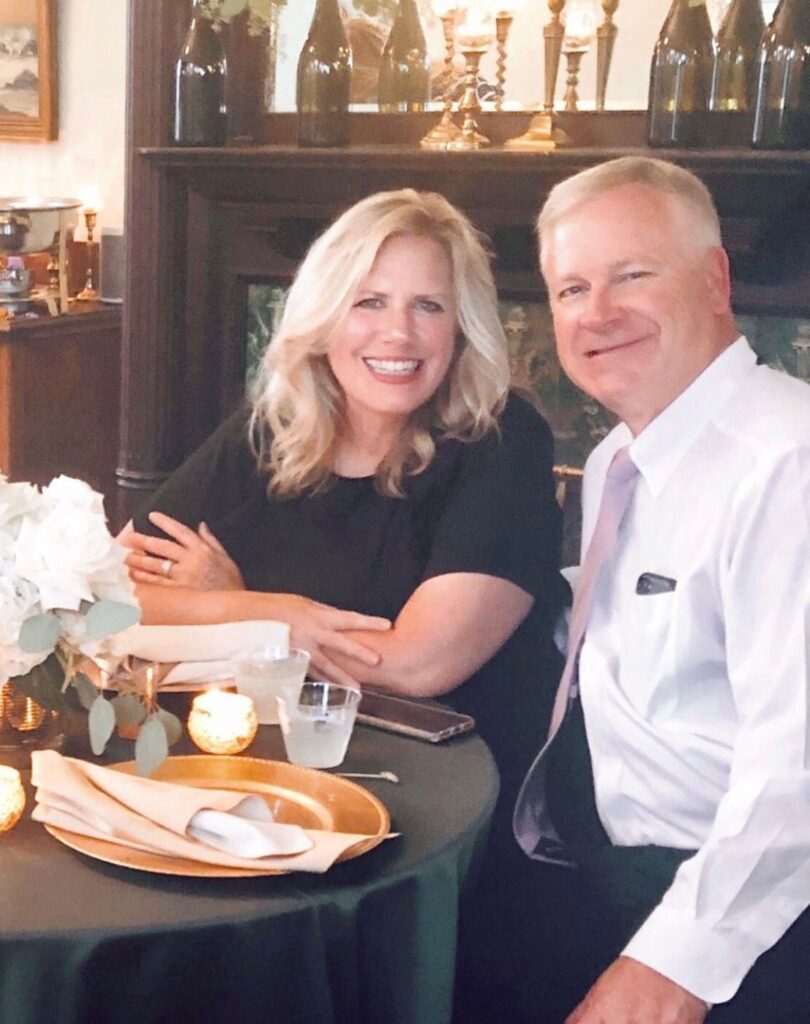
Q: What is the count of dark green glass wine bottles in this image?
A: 6